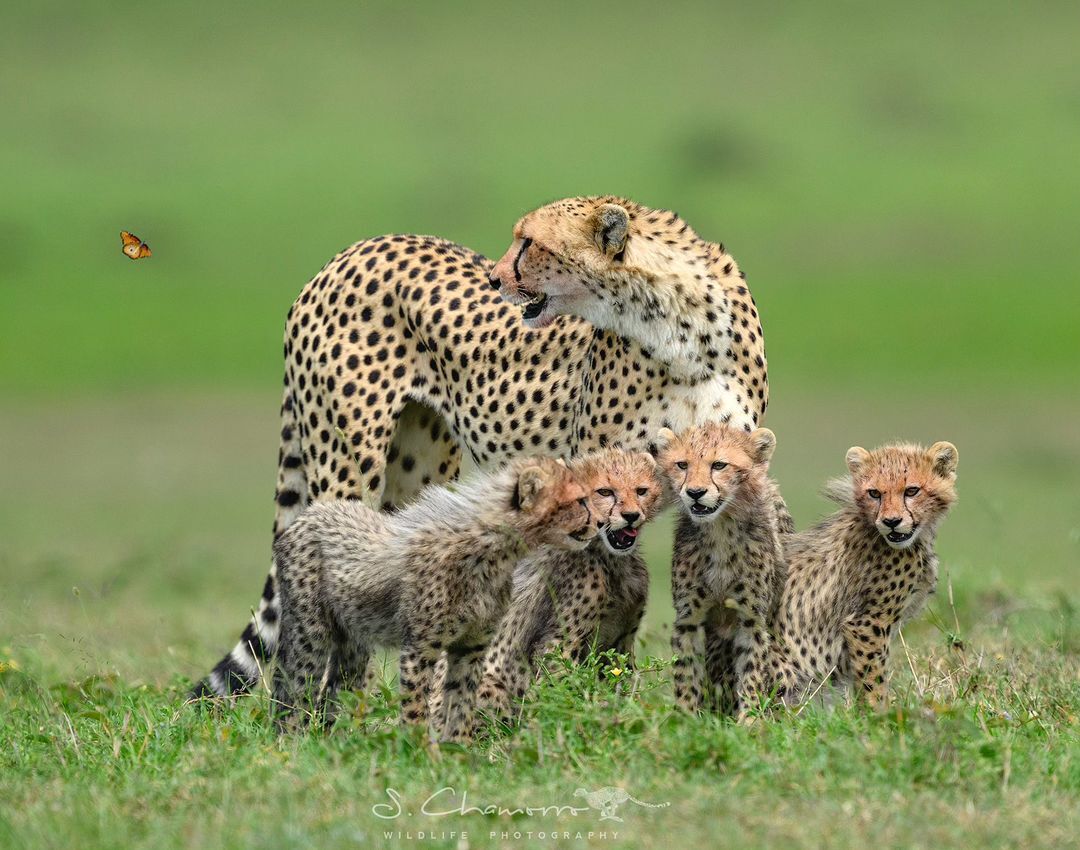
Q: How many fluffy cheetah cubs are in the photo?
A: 4